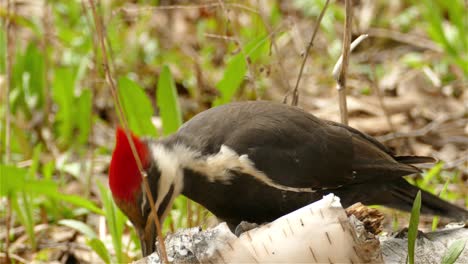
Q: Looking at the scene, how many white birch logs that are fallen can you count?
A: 1